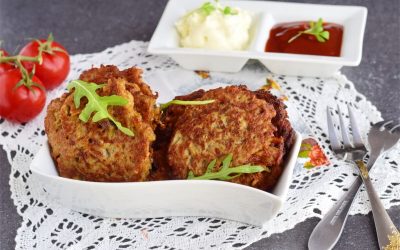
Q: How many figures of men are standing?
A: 0